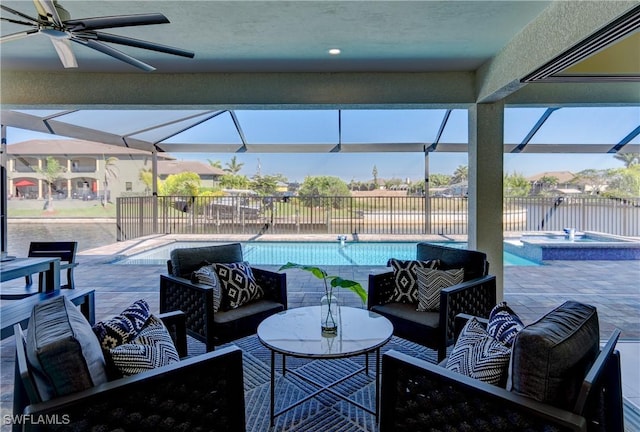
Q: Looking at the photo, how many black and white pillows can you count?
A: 8